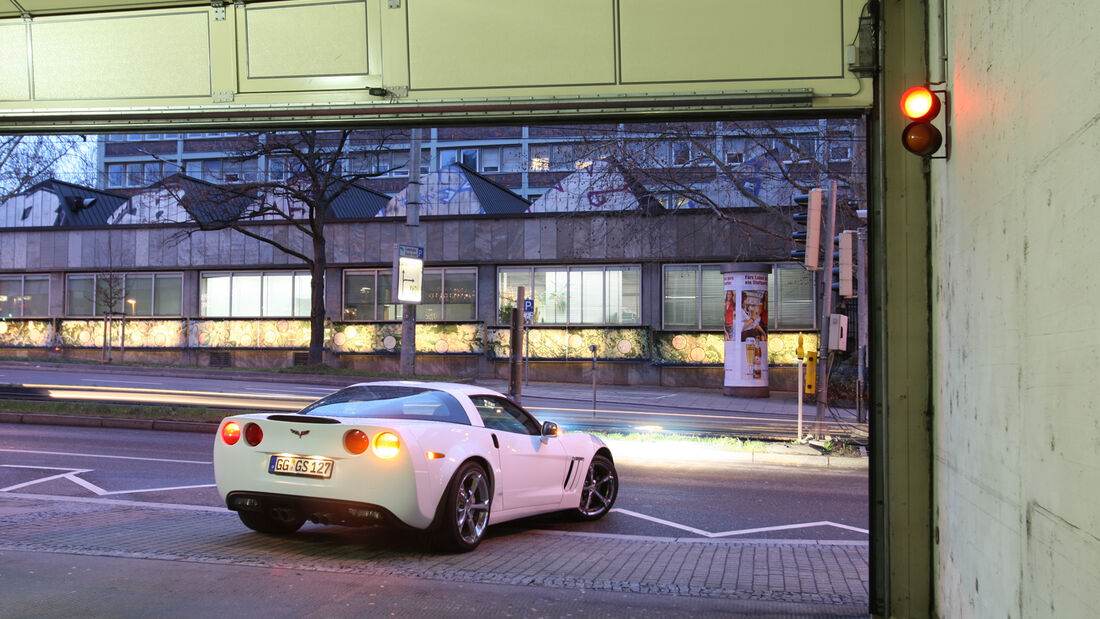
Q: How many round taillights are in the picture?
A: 4